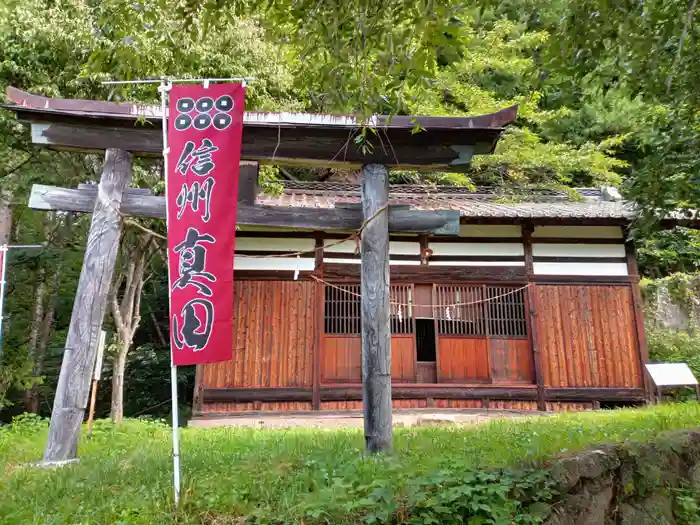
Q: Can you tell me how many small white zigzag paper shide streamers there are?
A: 3